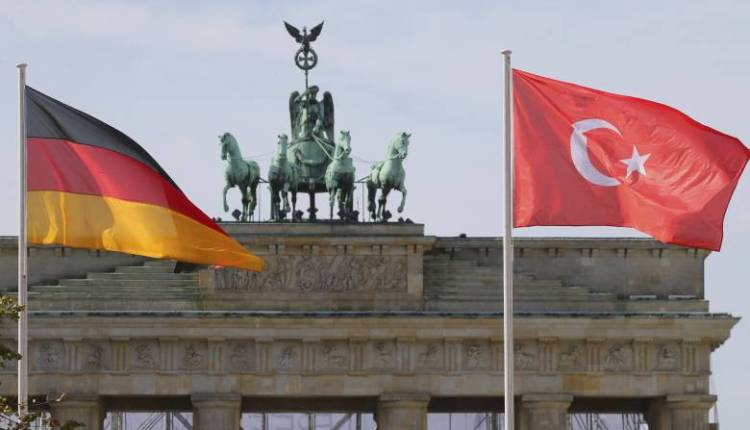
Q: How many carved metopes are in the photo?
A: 14